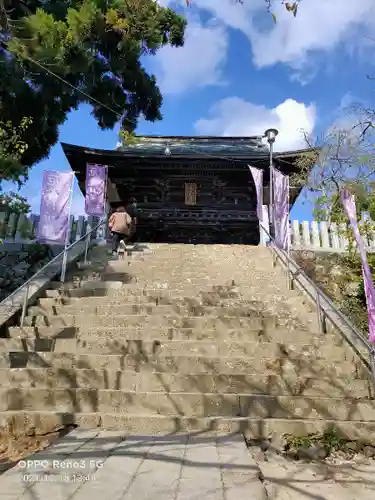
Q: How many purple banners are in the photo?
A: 5